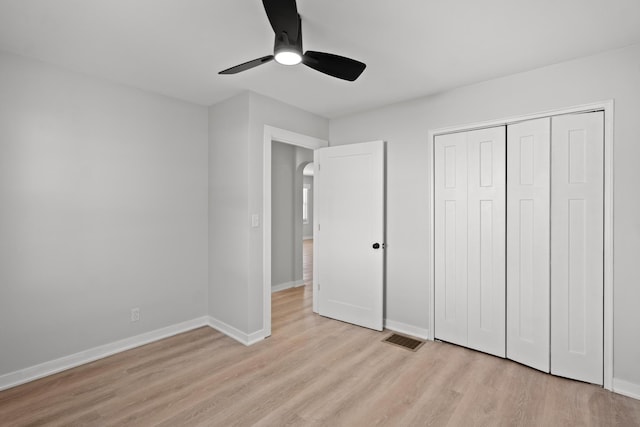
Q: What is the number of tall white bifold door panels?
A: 4